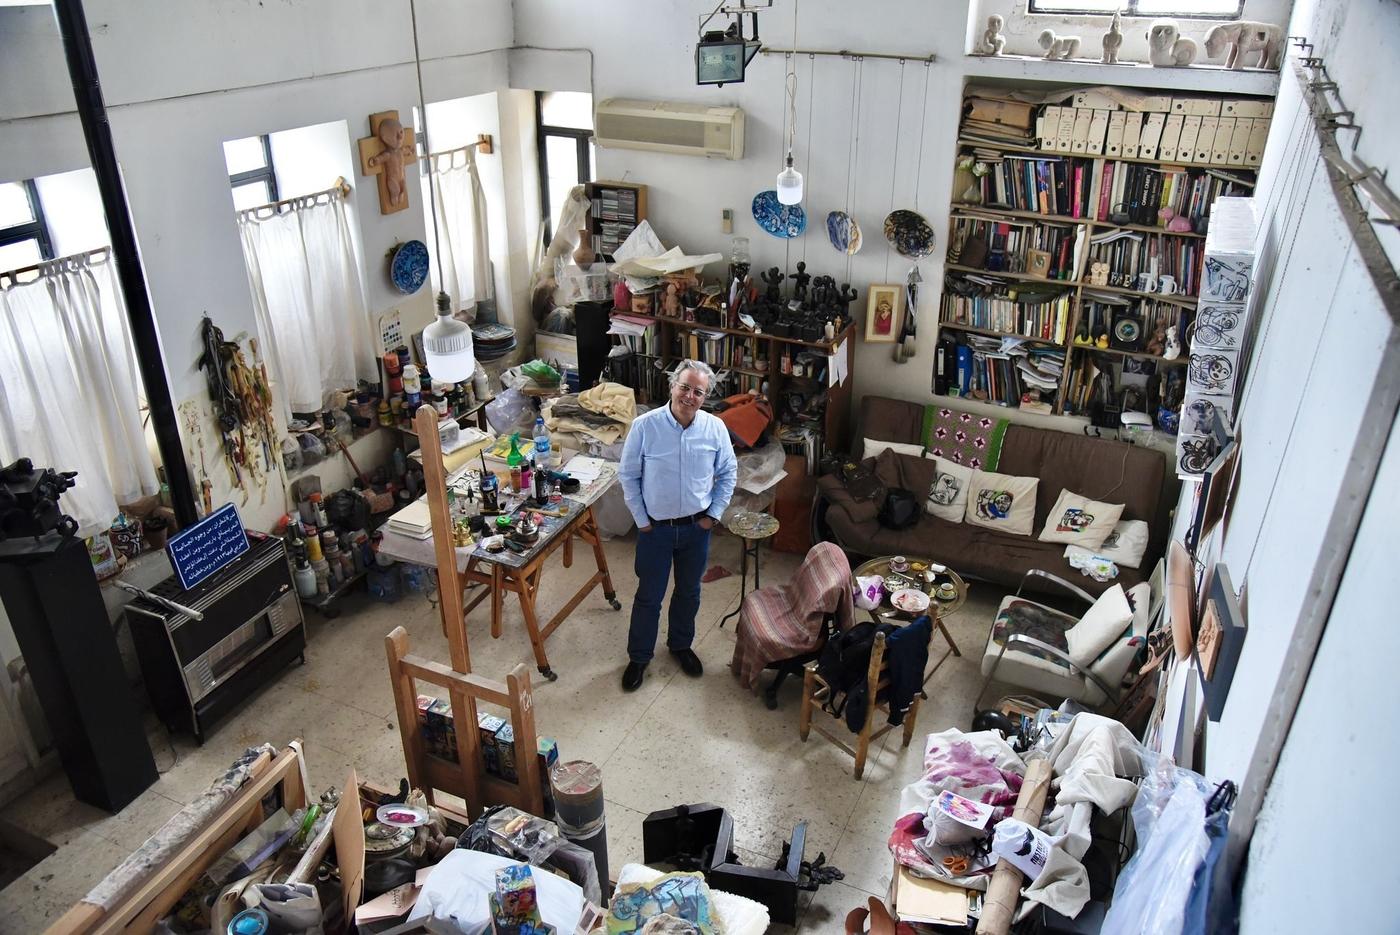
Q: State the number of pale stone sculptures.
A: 5